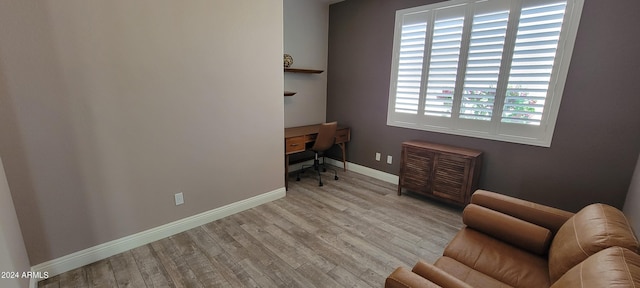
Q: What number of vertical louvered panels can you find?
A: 4